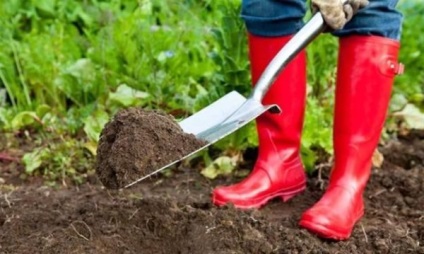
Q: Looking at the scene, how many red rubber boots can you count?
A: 2